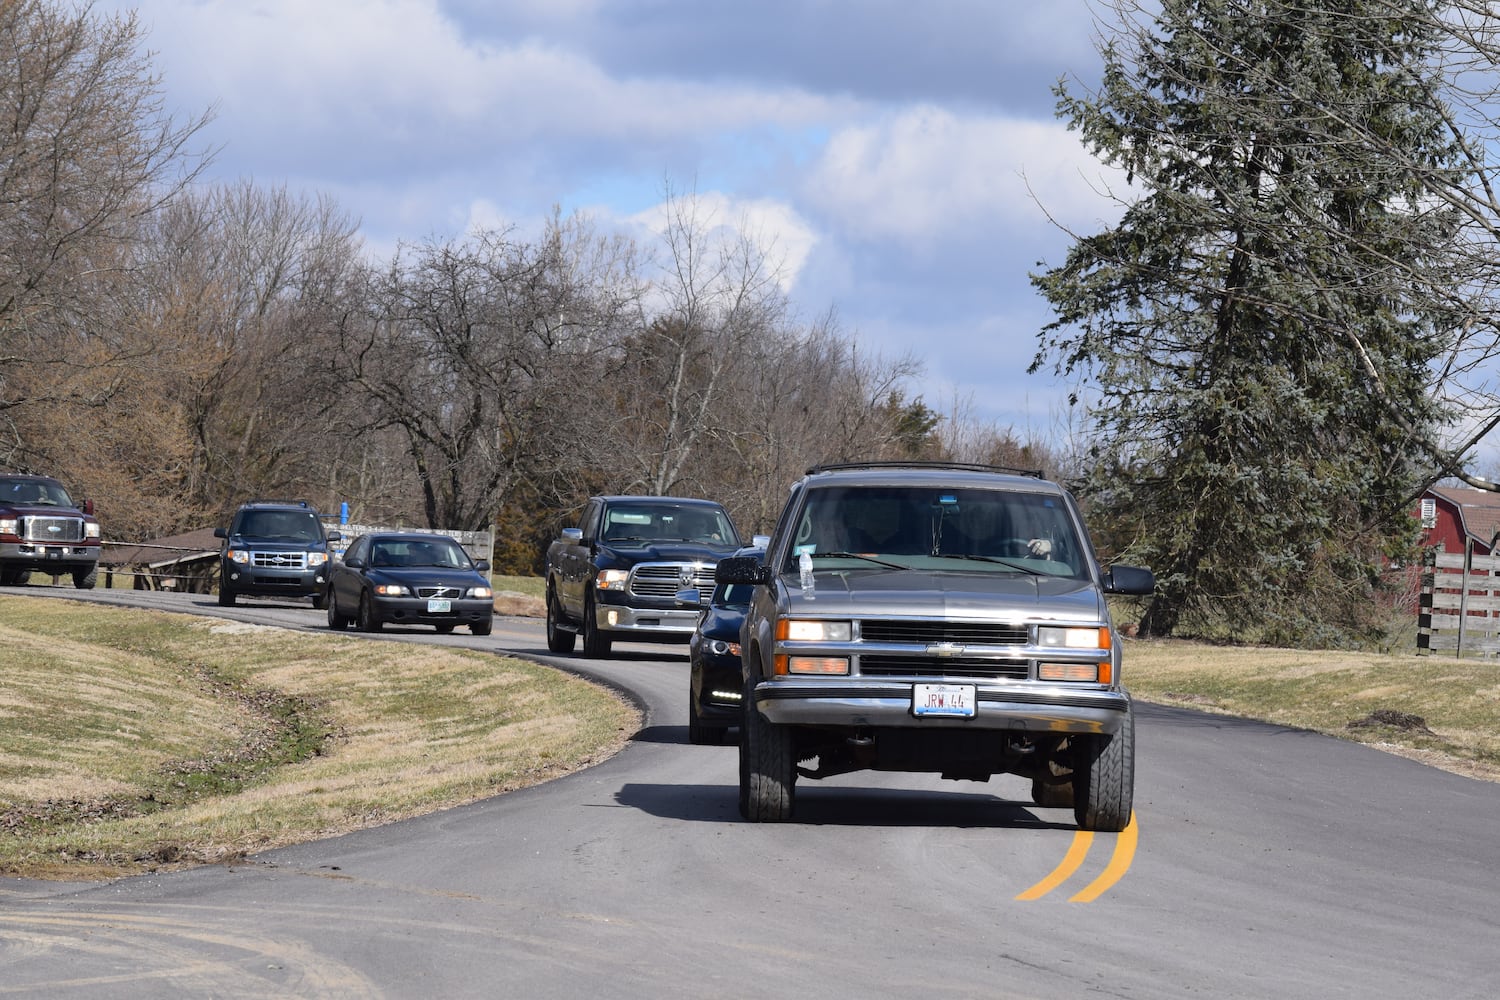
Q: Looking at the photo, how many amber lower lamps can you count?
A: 2